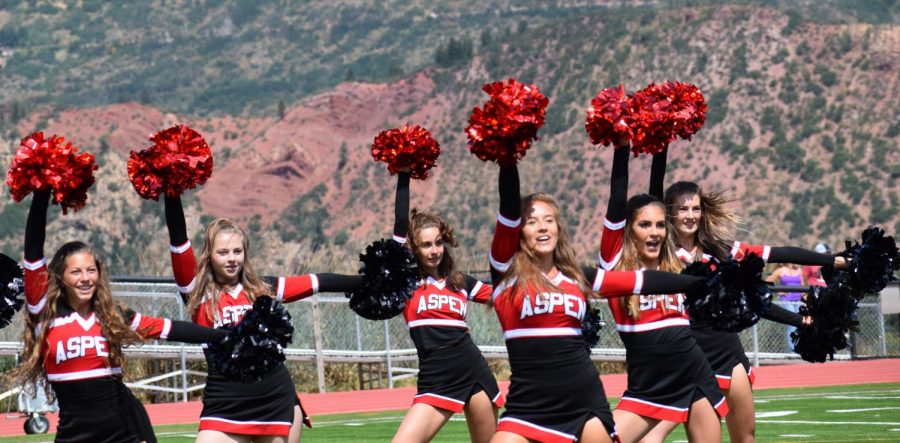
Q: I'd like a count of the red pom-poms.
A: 6